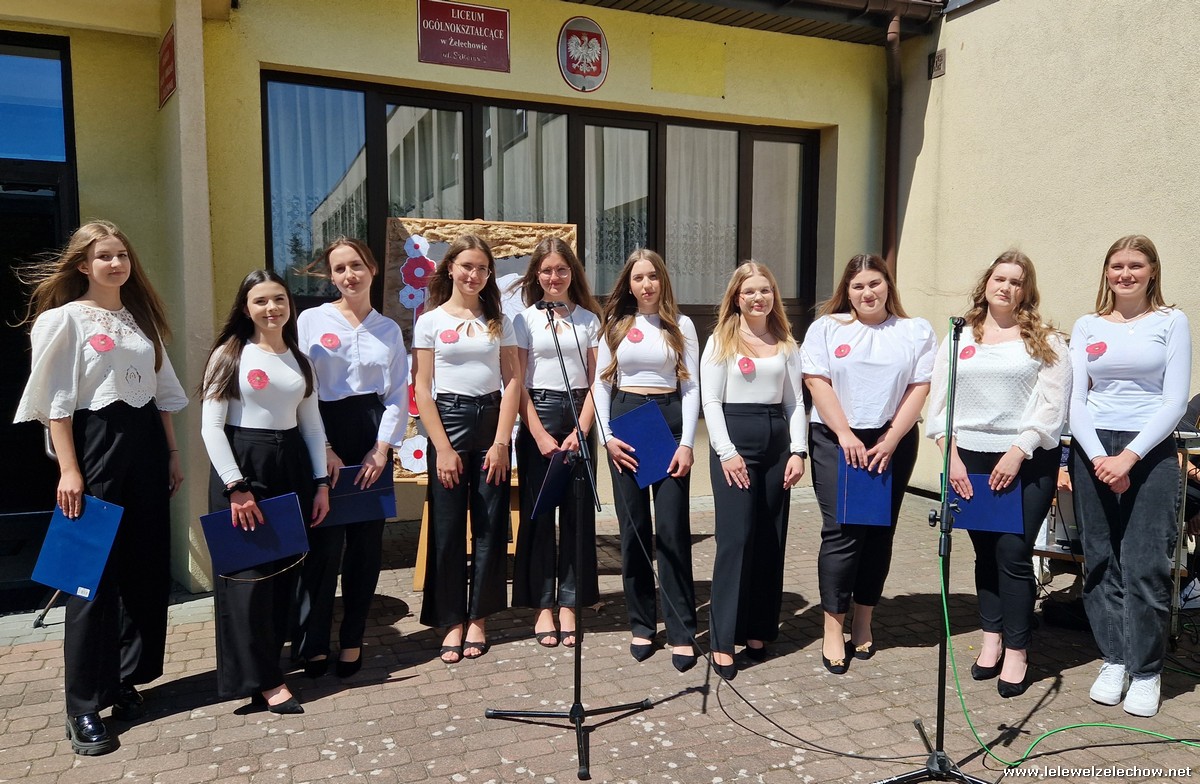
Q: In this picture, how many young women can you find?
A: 10